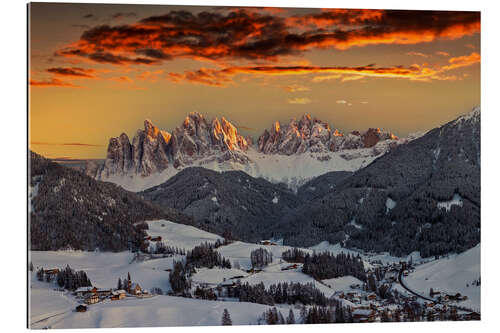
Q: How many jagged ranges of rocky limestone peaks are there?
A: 2